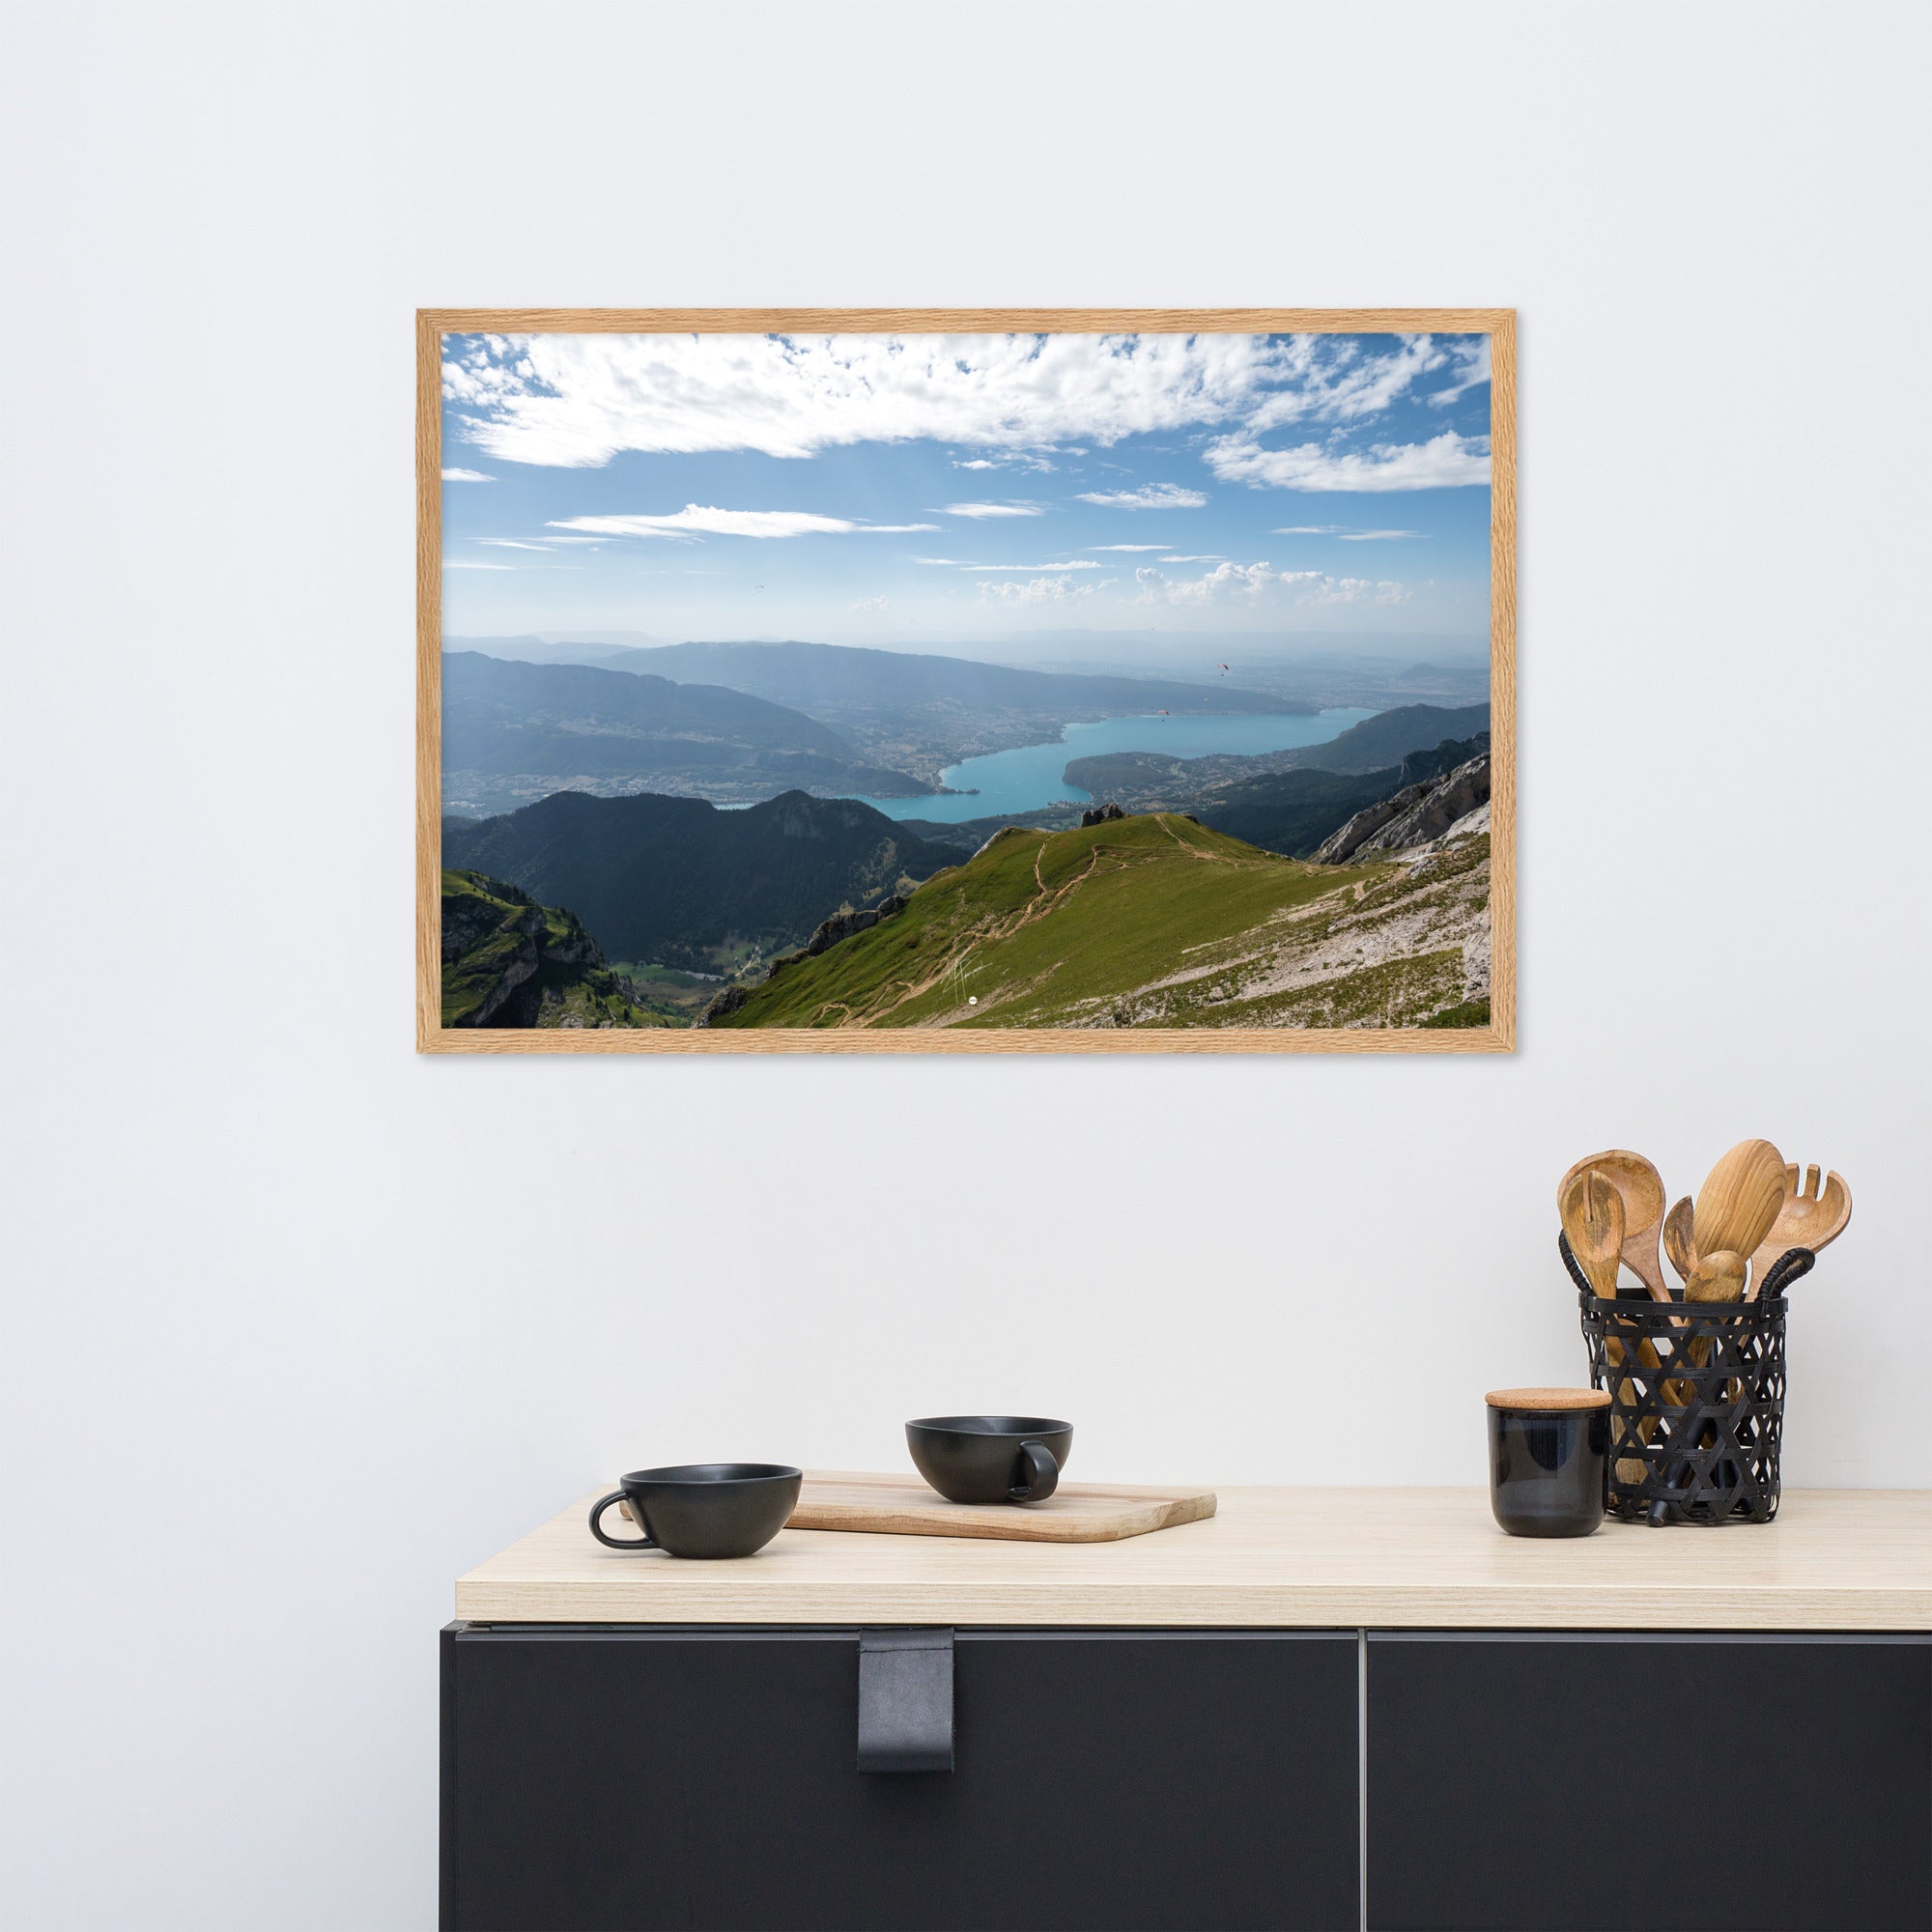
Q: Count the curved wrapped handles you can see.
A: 2